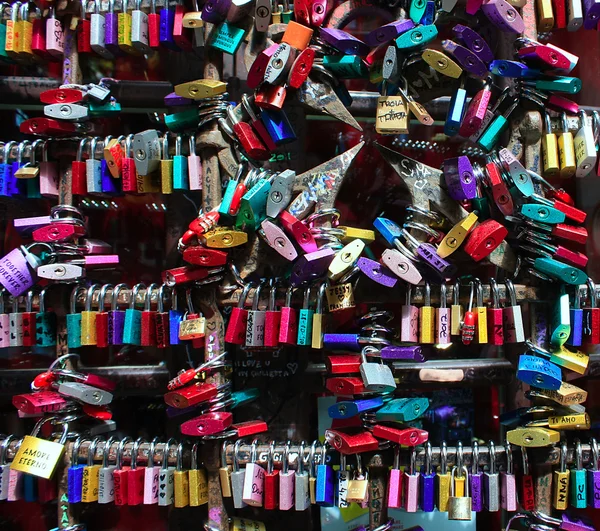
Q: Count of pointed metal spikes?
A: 3